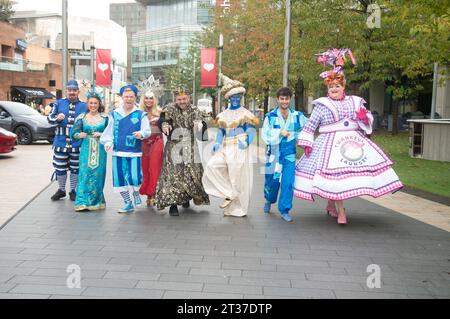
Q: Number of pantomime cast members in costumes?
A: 8